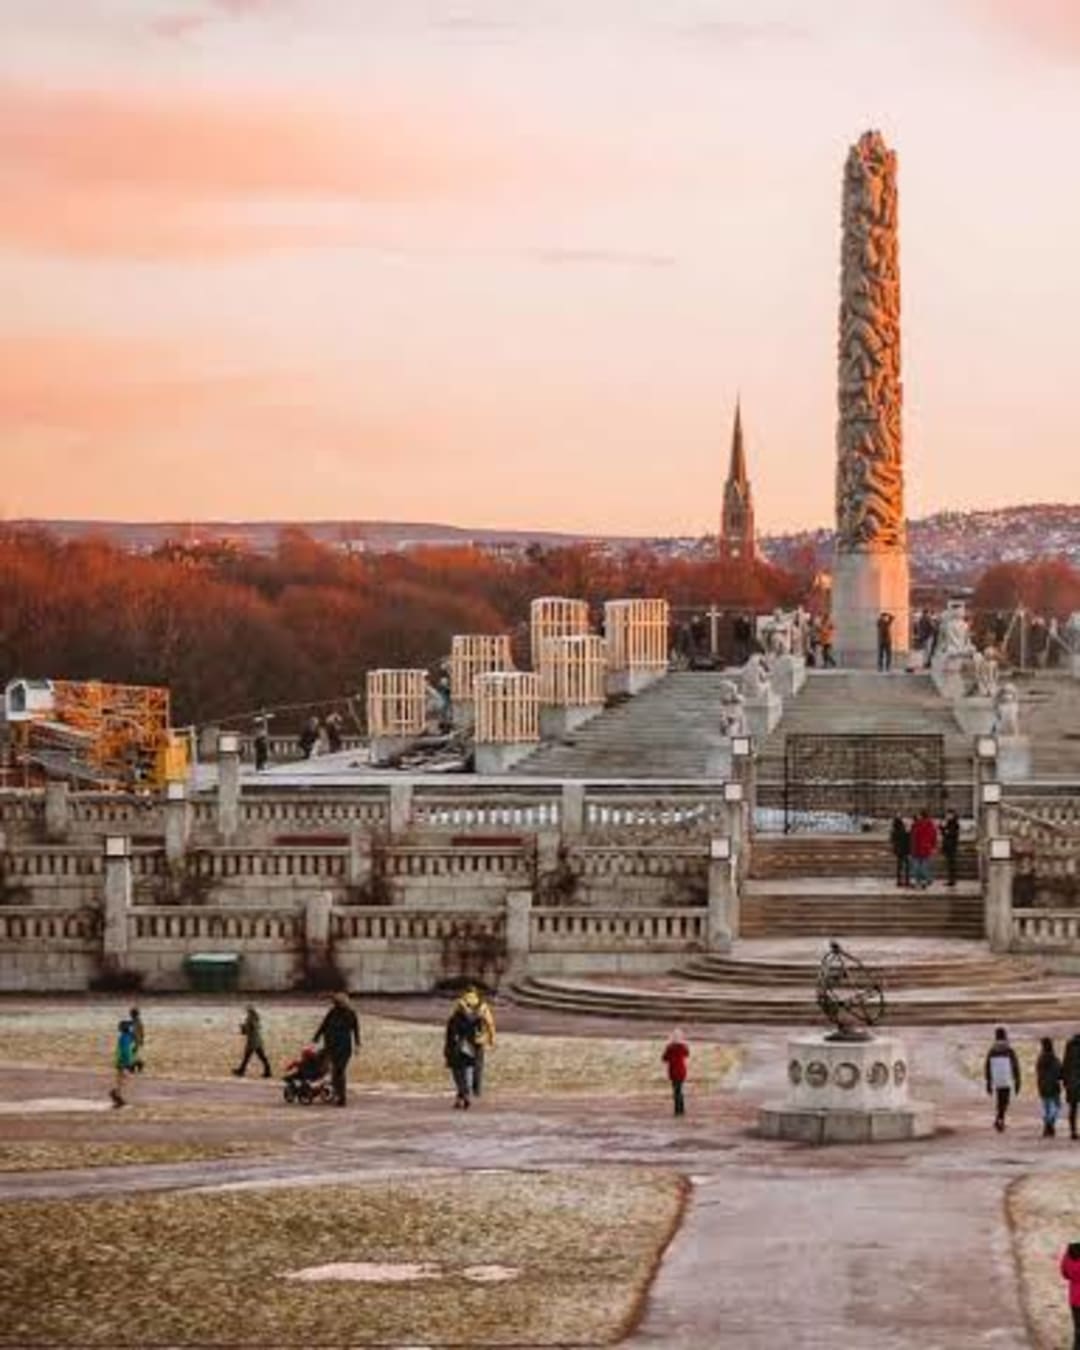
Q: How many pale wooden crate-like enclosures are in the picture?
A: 6